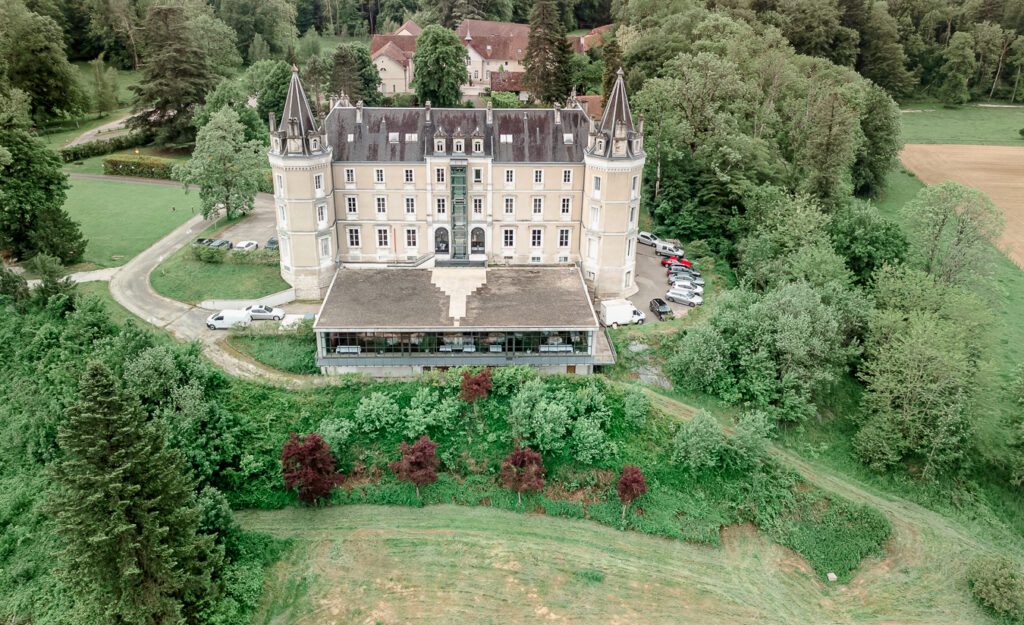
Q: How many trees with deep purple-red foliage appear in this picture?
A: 5